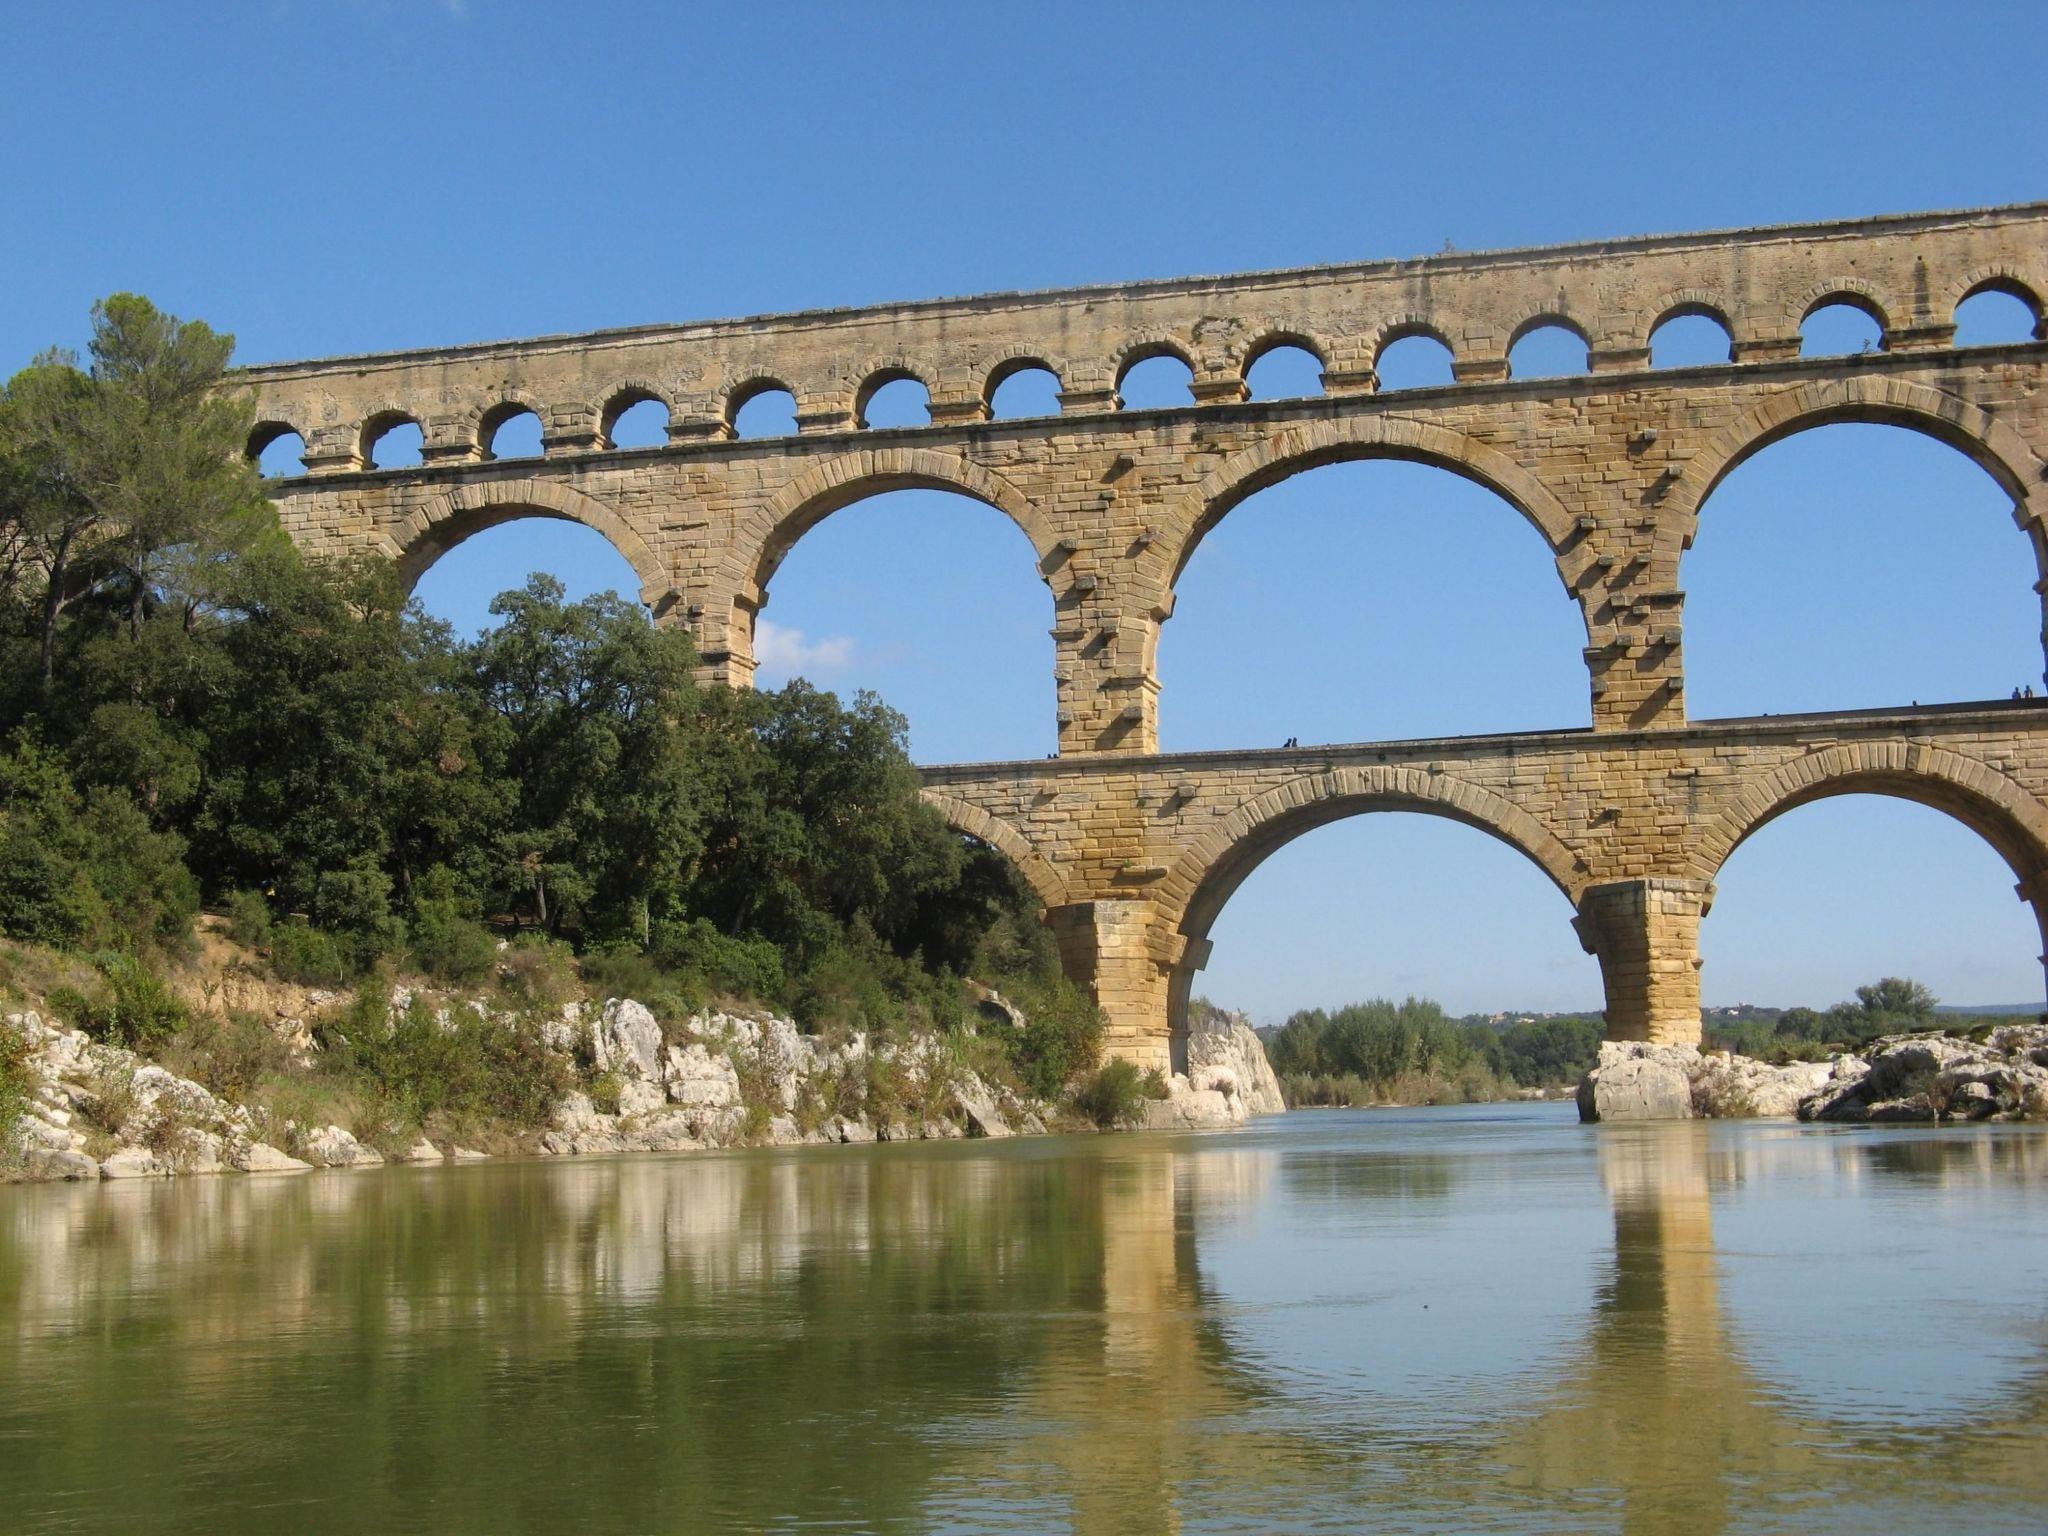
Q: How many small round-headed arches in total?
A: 14